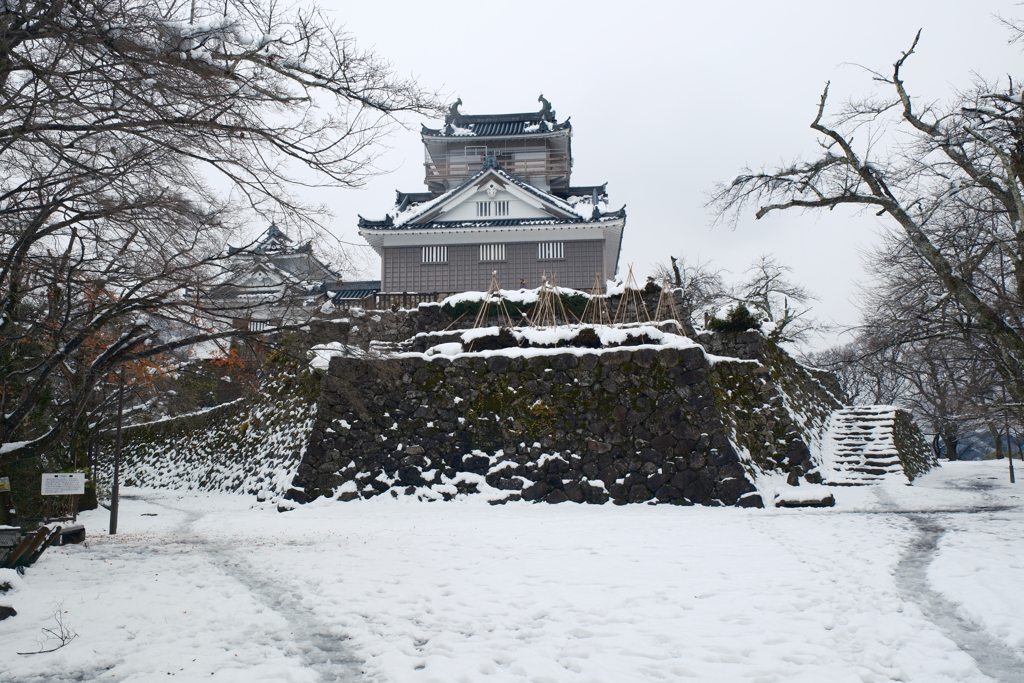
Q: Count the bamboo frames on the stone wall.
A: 6